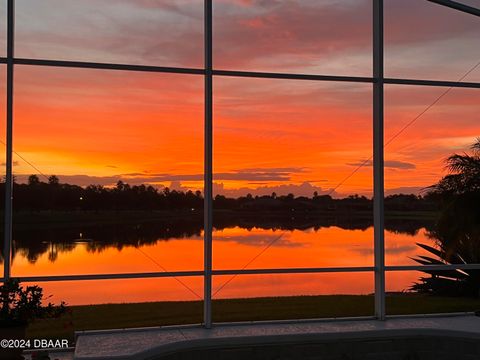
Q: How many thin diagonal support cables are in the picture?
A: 2